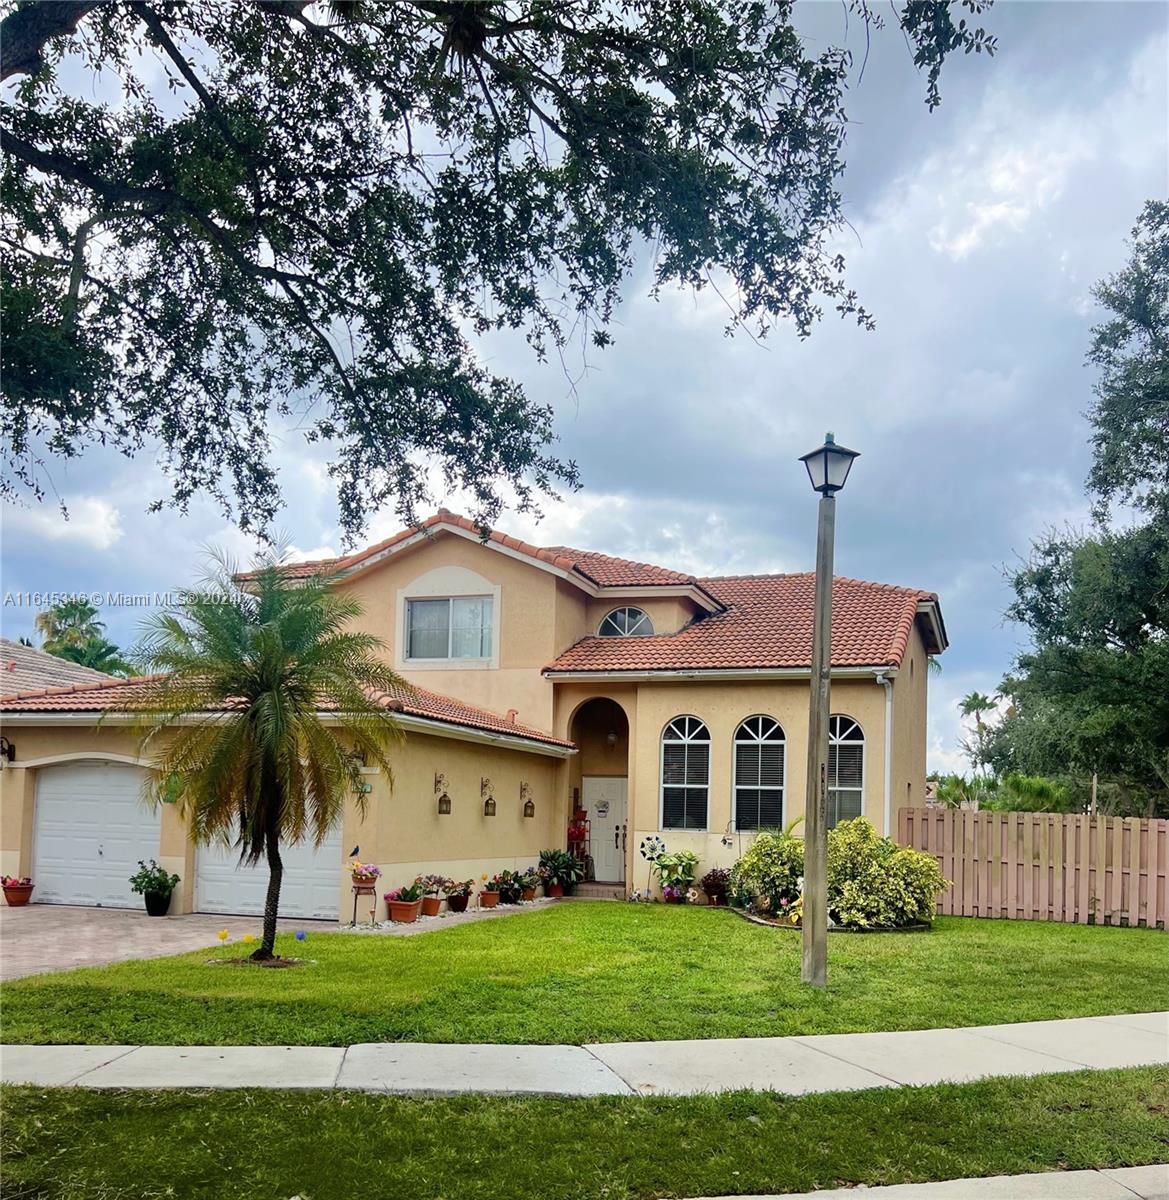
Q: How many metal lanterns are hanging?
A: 3